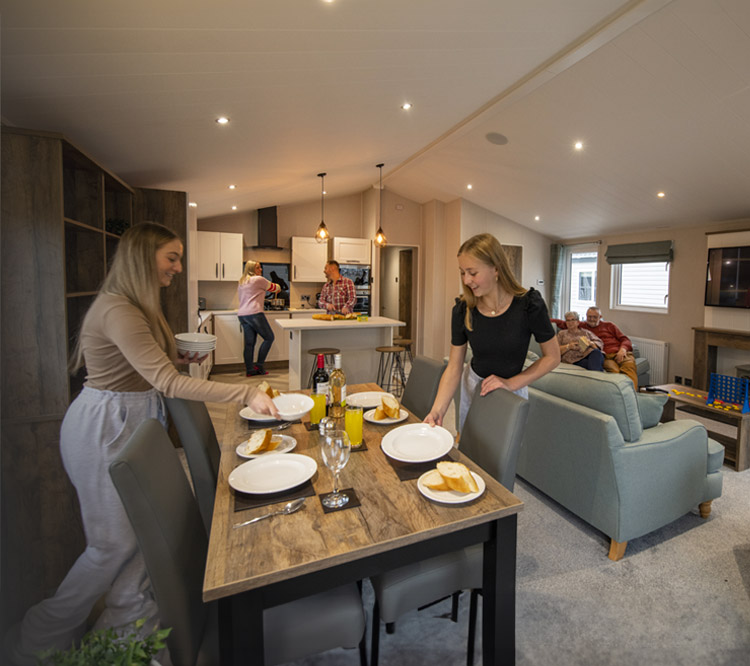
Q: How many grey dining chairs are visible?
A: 4